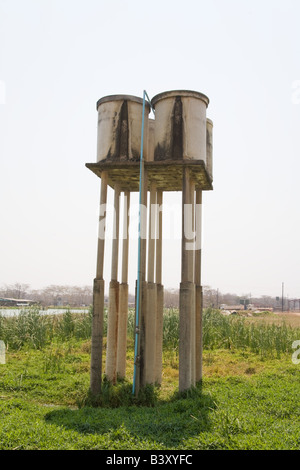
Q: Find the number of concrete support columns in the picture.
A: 9